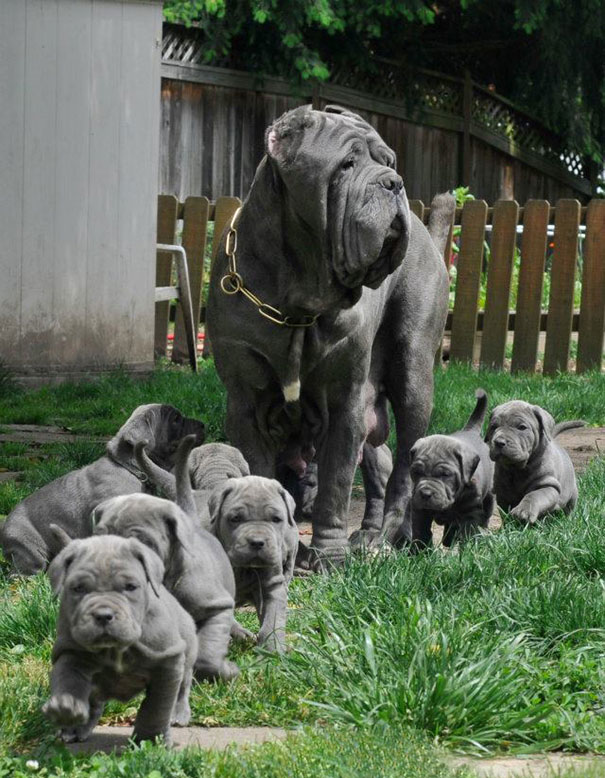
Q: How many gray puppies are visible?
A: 7